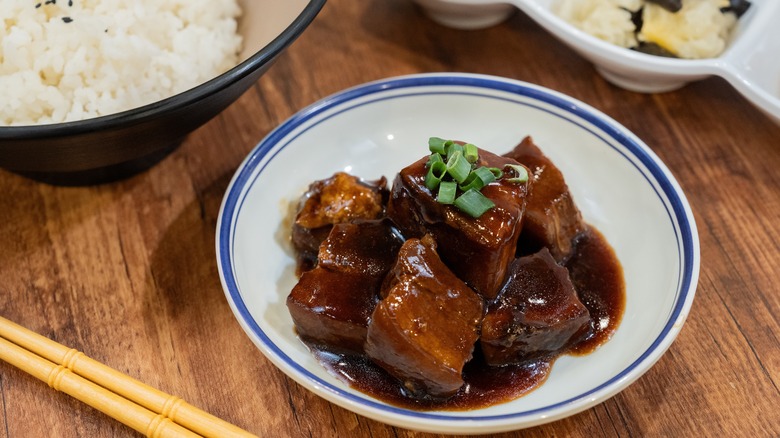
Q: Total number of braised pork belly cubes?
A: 6